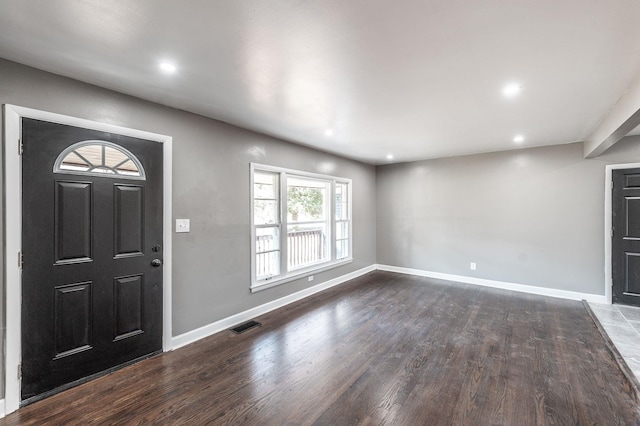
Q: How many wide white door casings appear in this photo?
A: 2